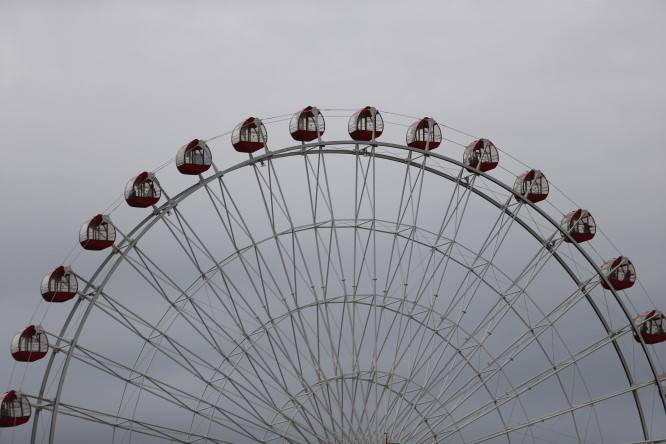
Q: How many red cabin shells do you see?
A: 15